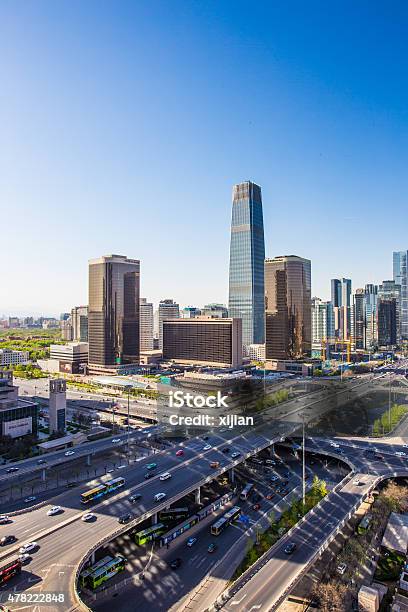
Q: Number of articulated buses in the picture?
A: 2